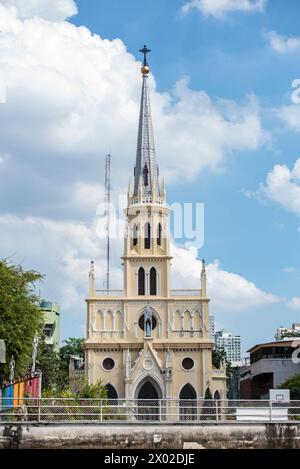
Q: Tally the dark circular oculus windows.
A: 3